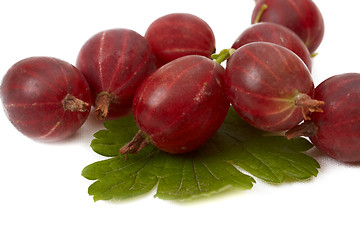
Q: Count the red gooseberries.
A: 8